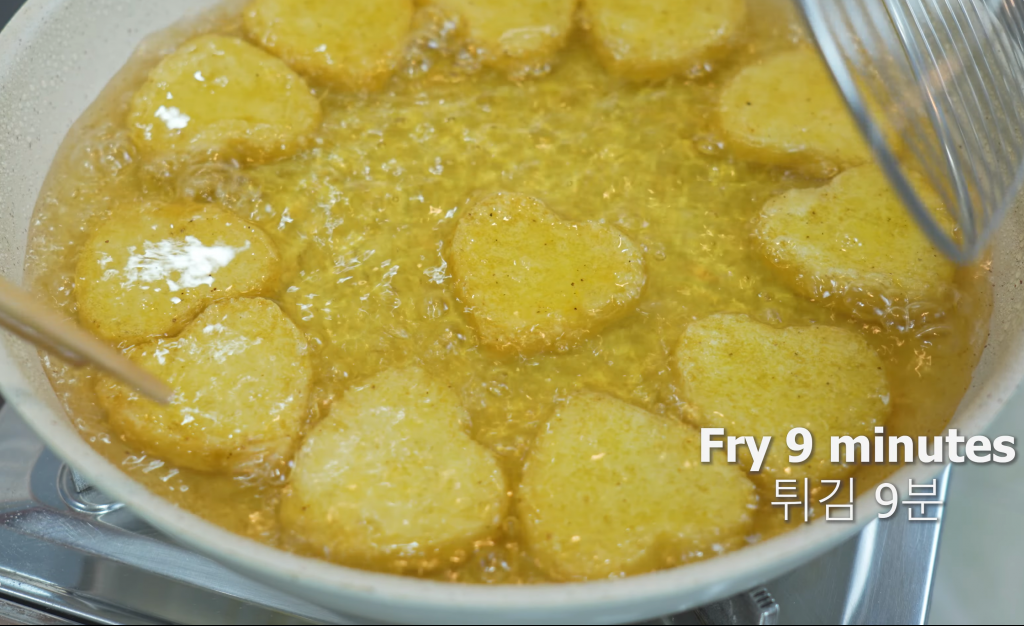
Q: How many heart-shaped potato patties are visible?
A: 12